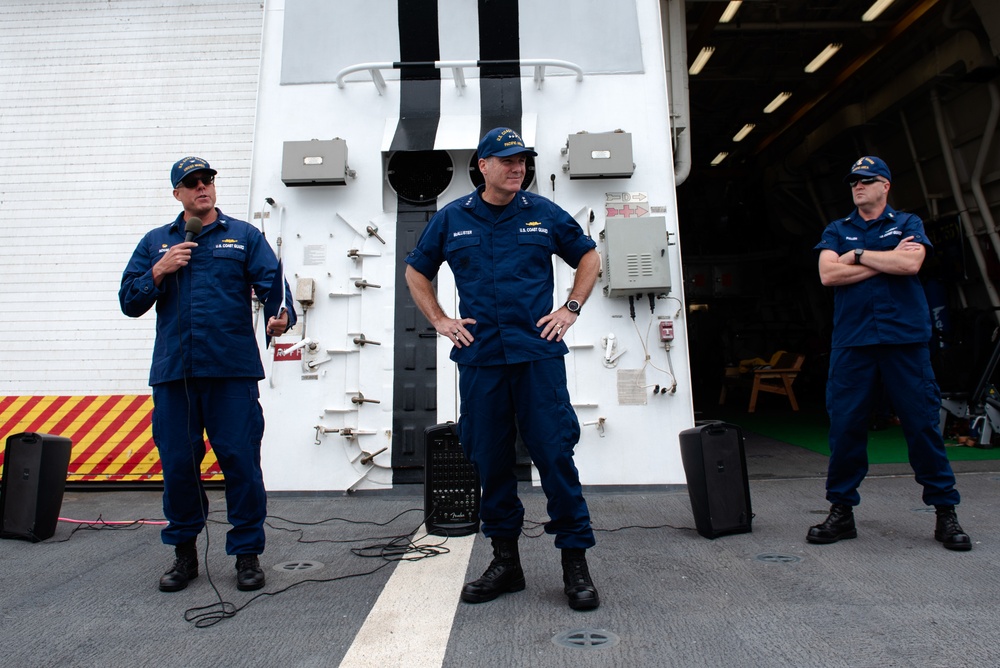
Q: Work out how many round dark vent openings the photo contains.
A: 2